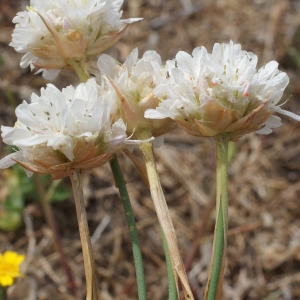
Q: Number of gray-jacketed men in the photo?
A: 0